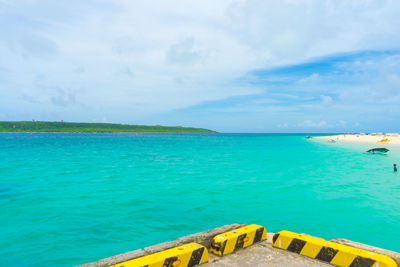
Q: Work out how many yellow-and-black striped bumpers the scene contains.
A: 3